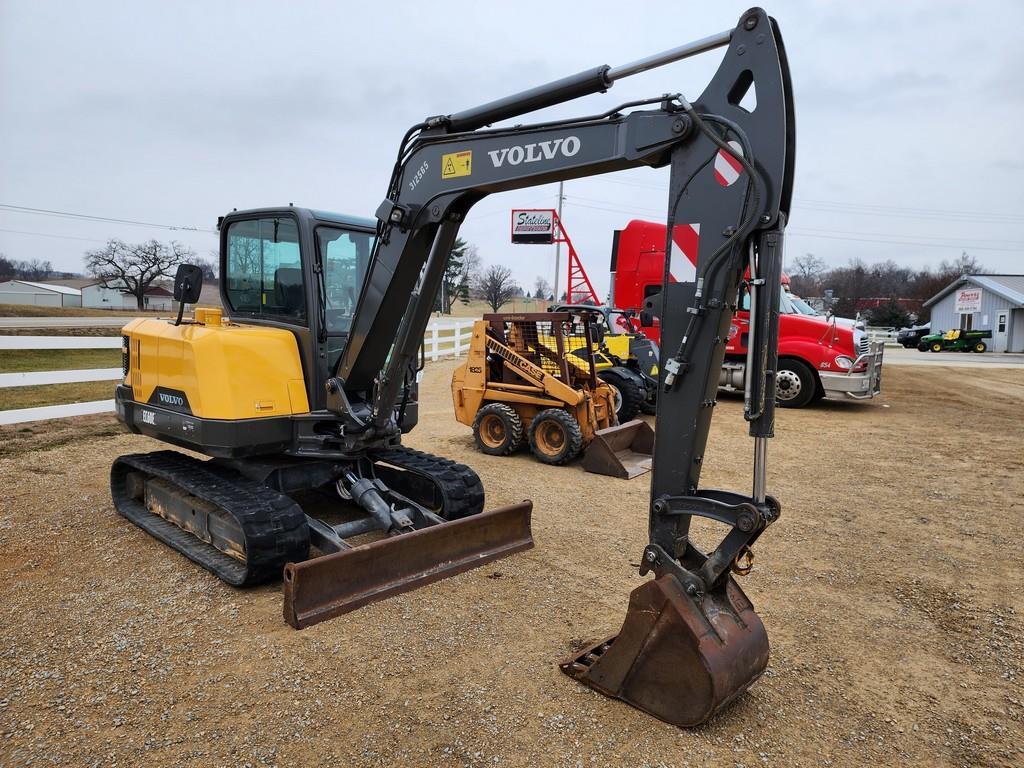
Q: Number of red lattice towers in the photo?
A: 1